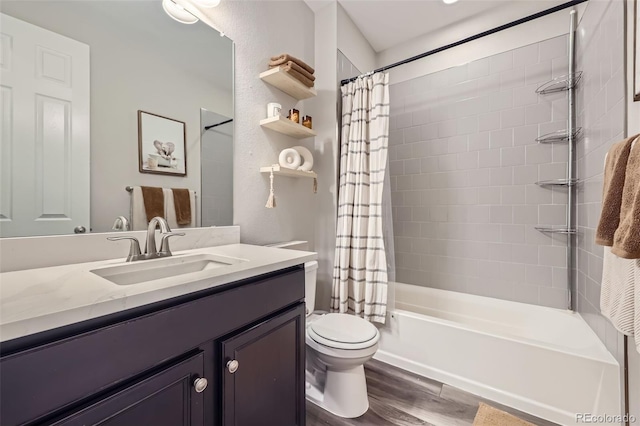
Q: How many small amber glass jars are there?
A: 2